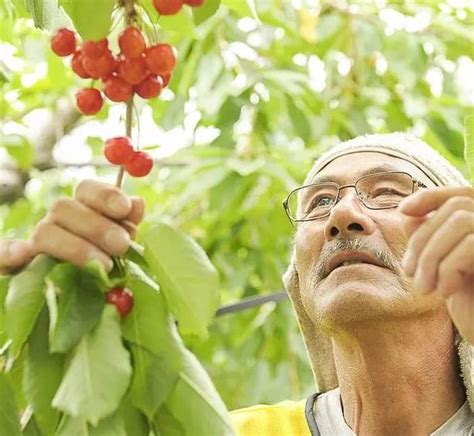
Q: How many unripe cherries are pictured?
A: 0